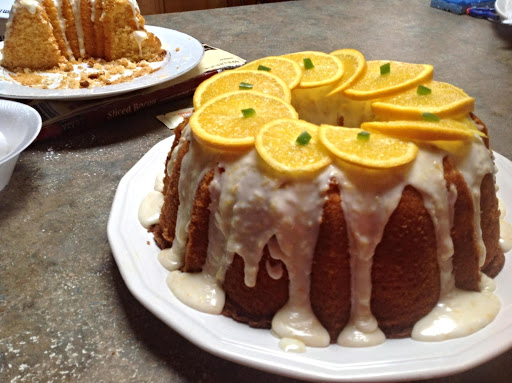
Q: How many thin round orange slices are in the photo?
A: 10